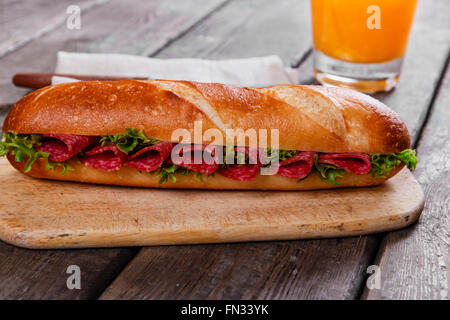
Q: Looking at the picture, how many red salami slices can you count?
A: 7